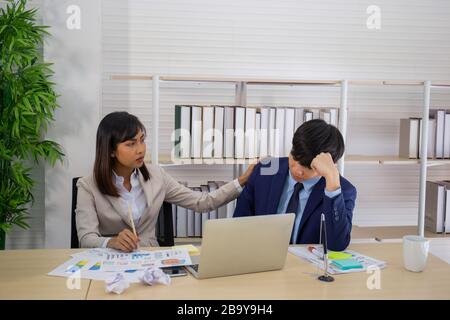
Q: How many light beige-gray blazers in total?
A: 1